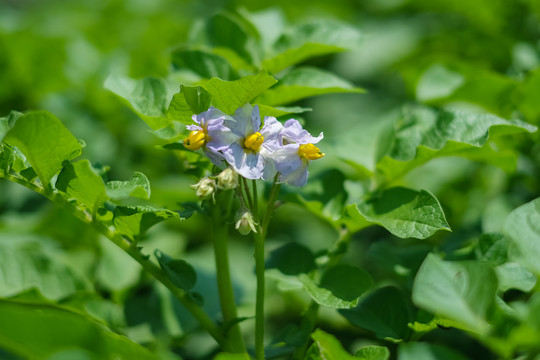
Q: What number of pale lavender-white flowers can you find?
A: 3